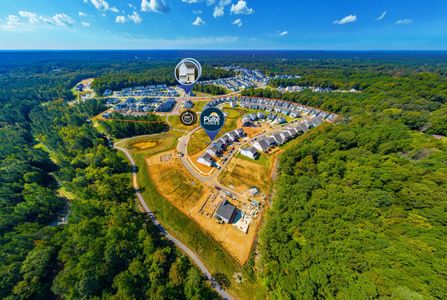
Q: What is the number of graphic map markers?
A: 3